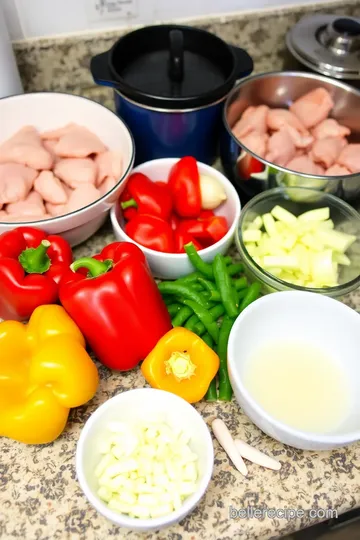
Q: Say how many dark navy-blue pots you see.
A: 1